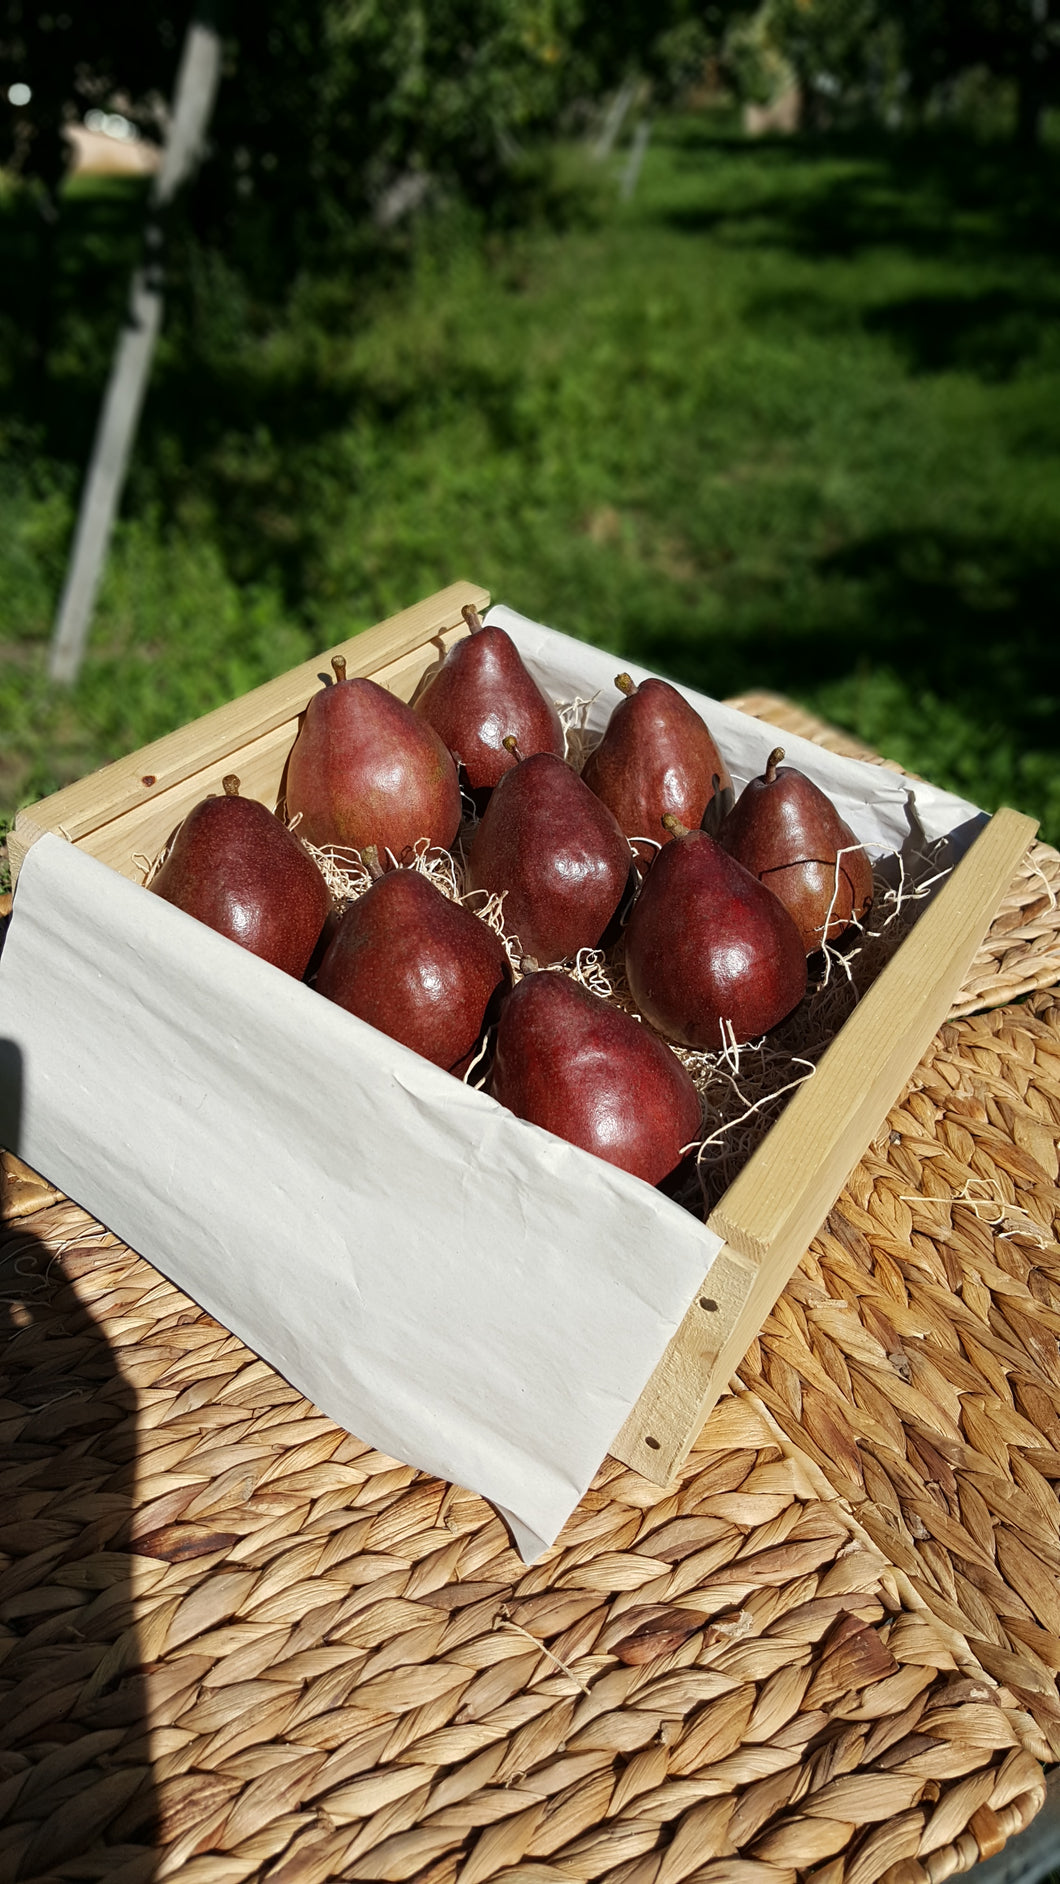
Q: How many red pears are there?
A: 9